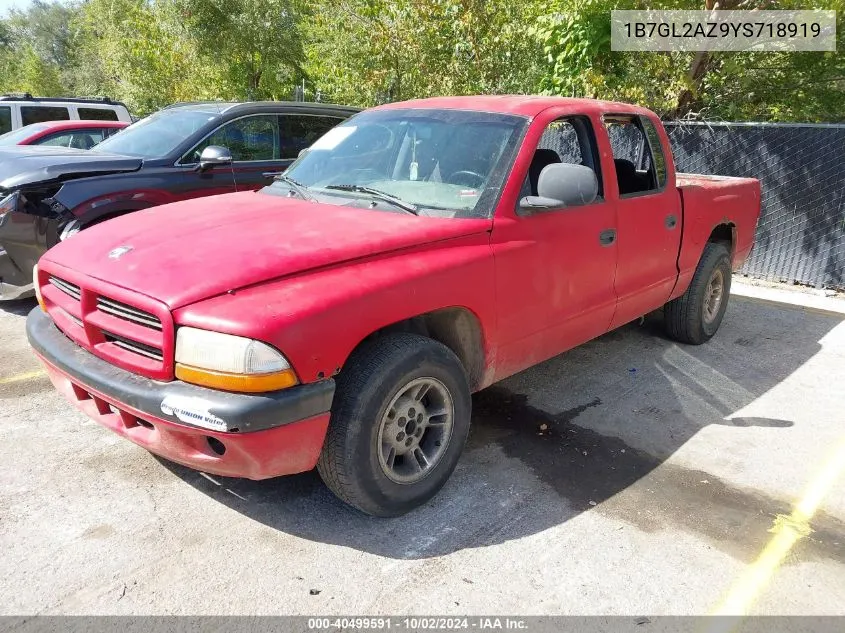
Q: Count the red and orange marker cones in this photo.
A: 0